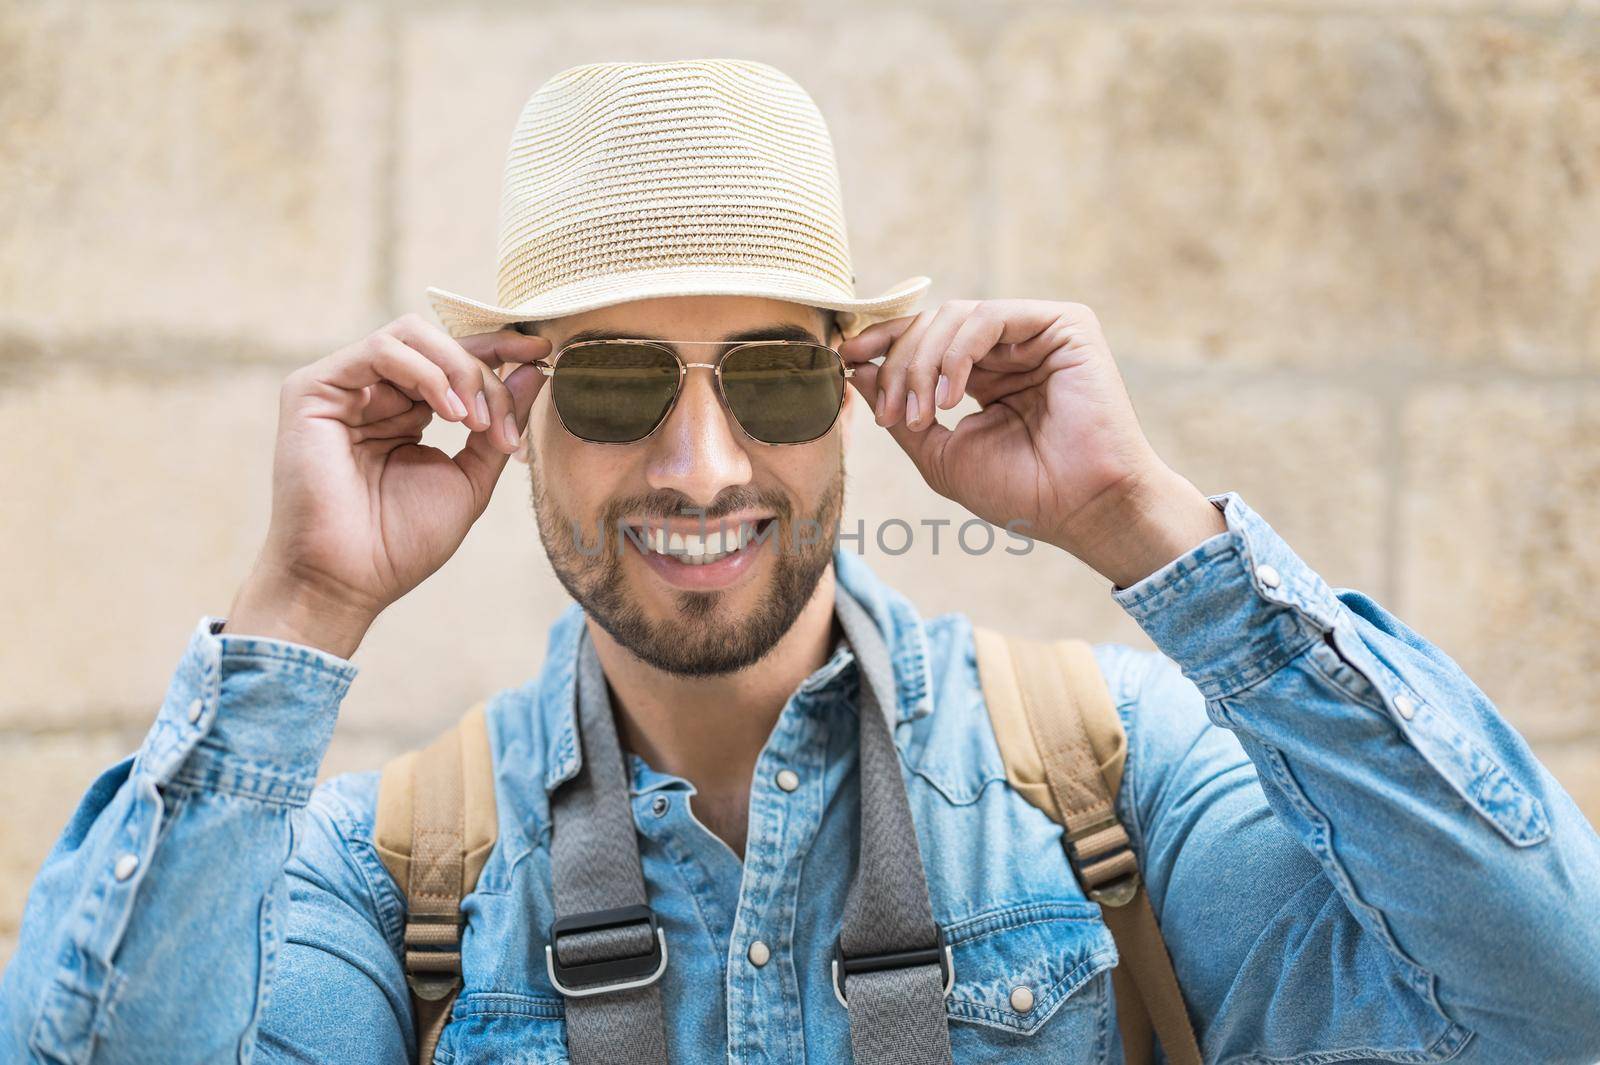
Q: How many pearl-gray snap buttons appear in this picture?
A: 7